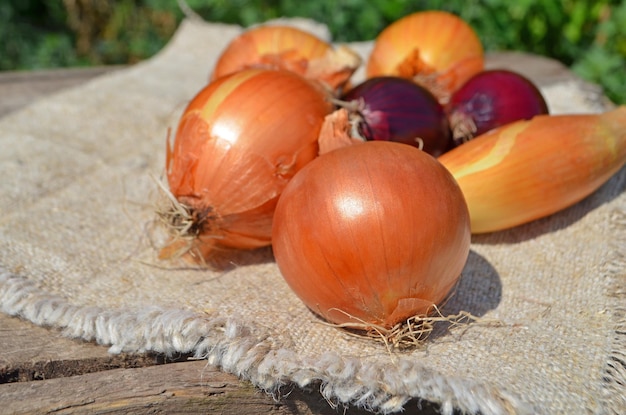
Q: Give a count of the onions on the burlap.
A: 7